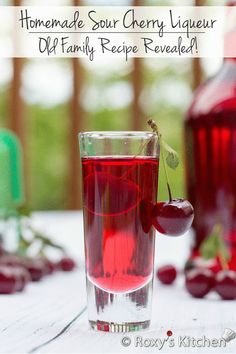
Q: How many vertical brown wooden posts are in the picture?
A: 4